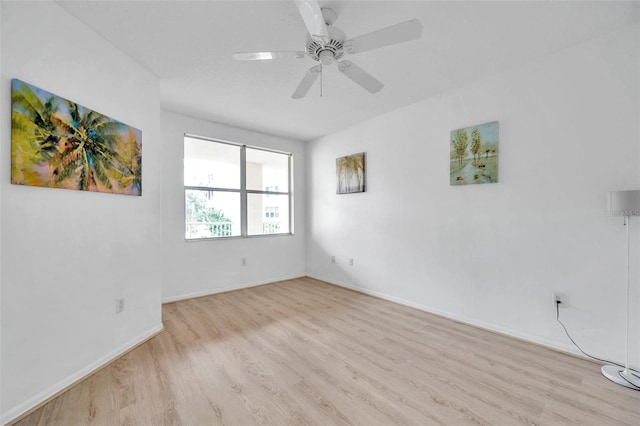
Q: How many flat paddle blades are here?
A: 5